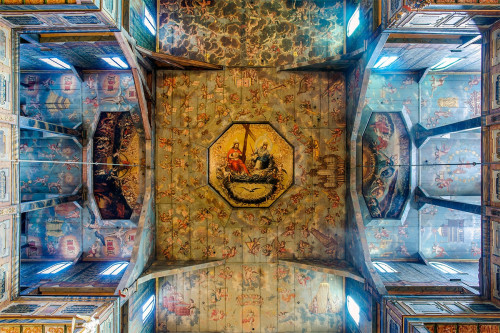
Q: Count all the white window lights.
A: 12